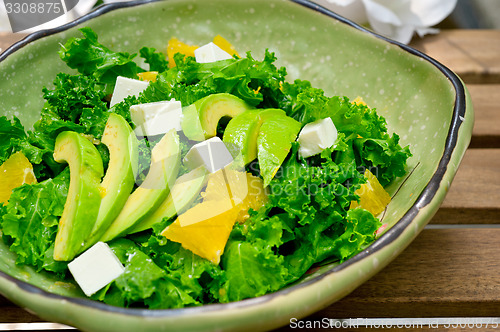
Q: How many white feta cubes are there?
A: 6